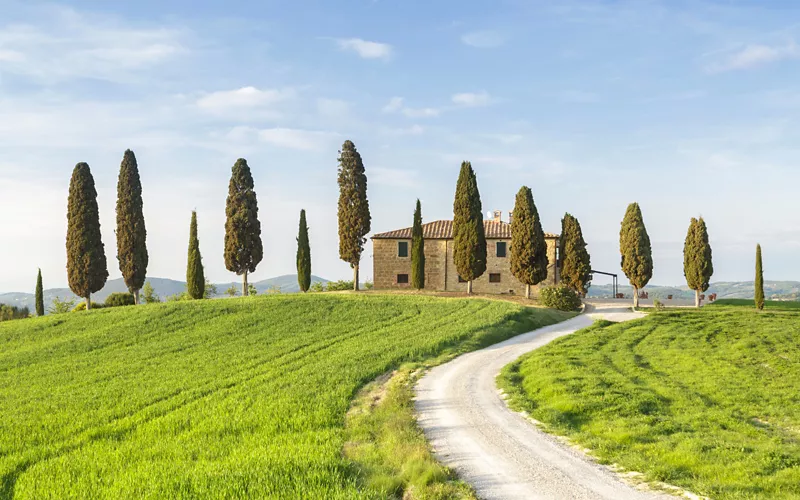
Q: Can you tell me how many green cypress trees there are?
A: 14